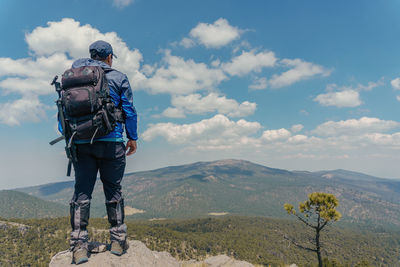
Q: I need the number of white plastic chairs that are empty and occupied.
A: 0